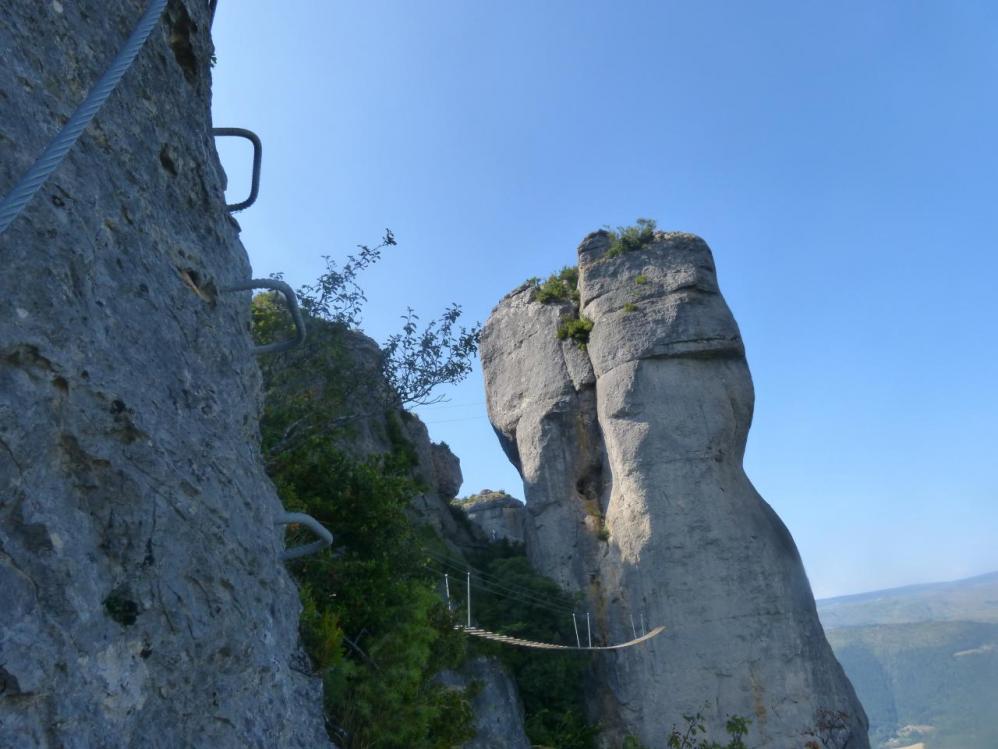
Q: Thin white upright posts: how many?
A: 6